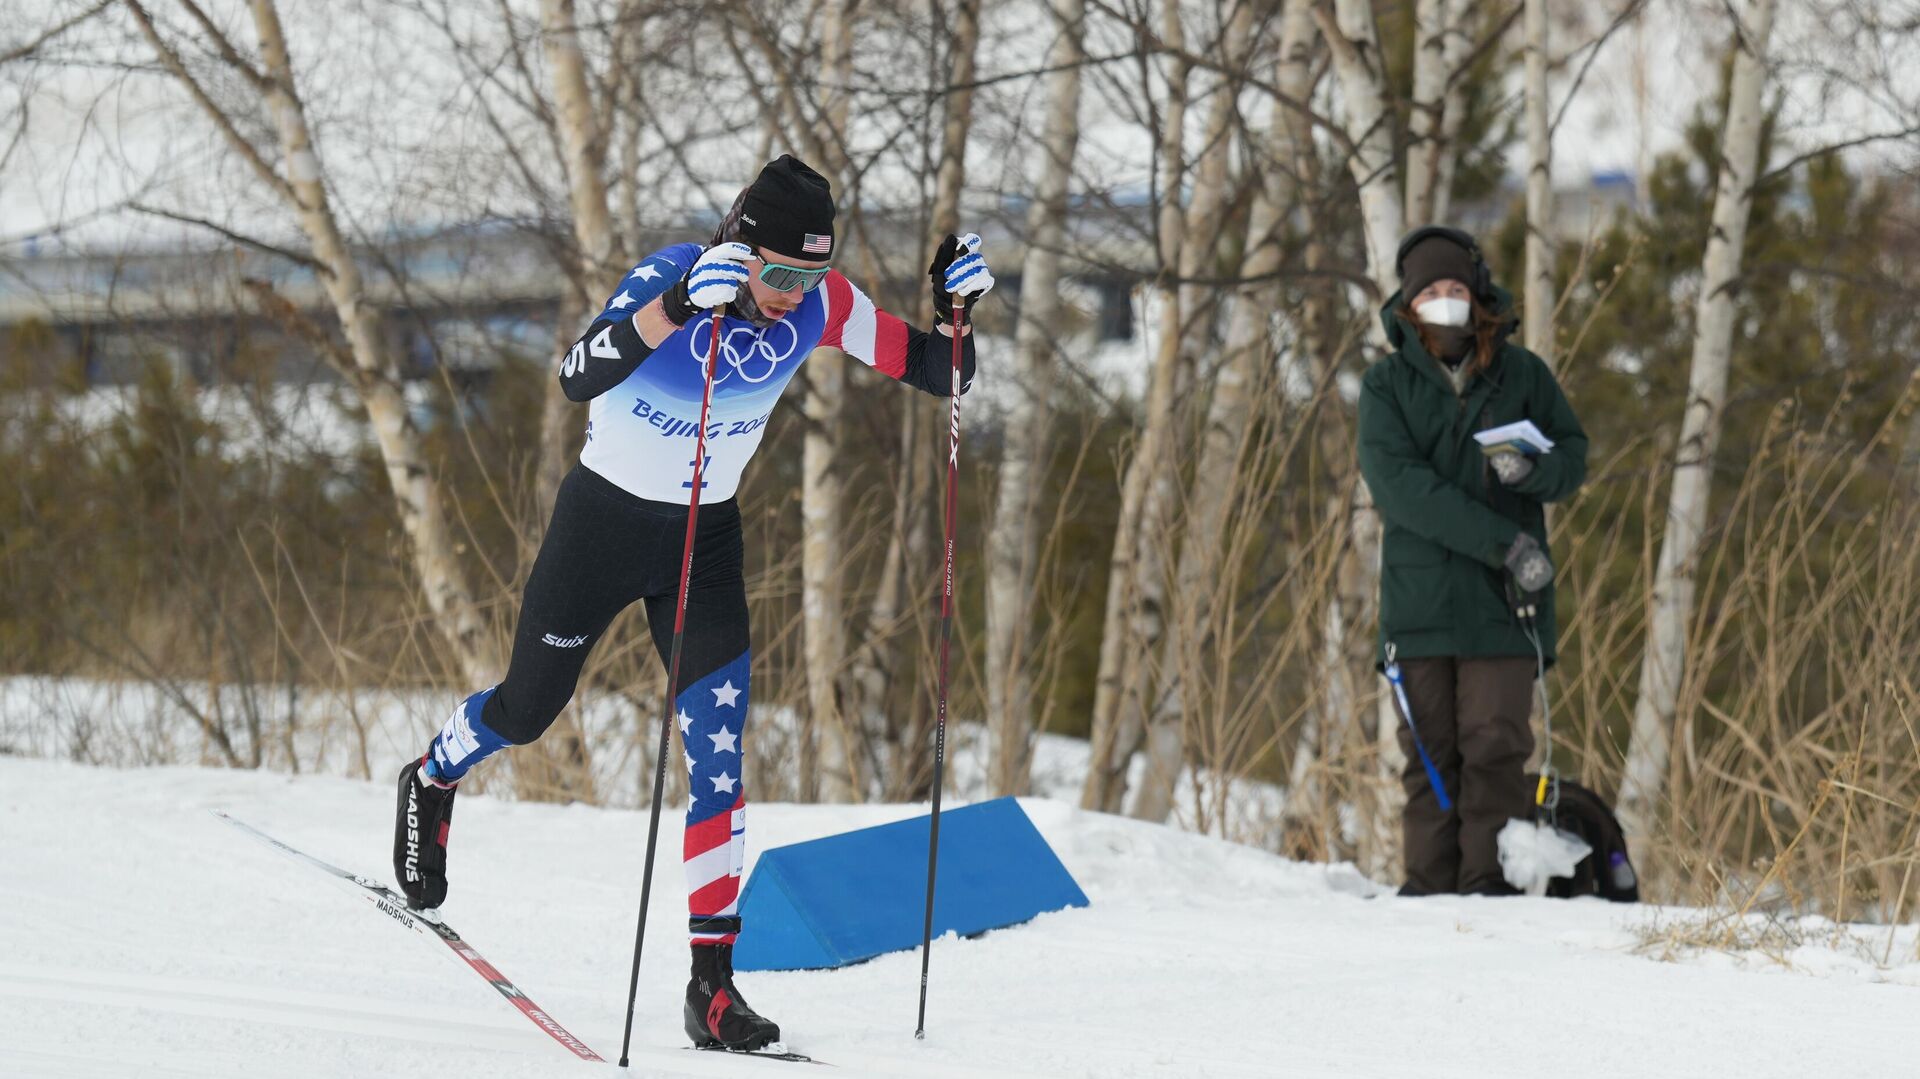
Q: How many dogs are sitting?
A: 0